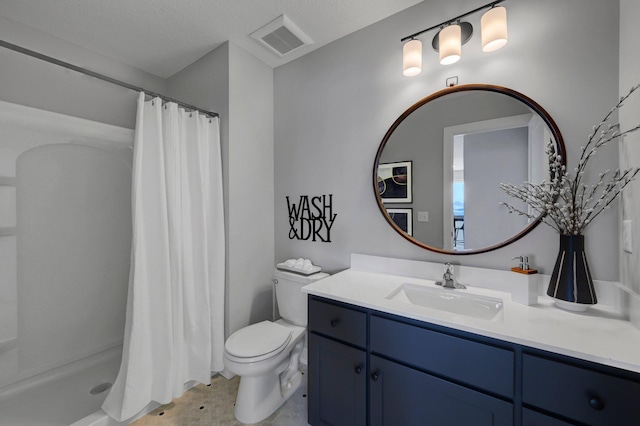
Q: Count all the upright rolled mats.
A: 0